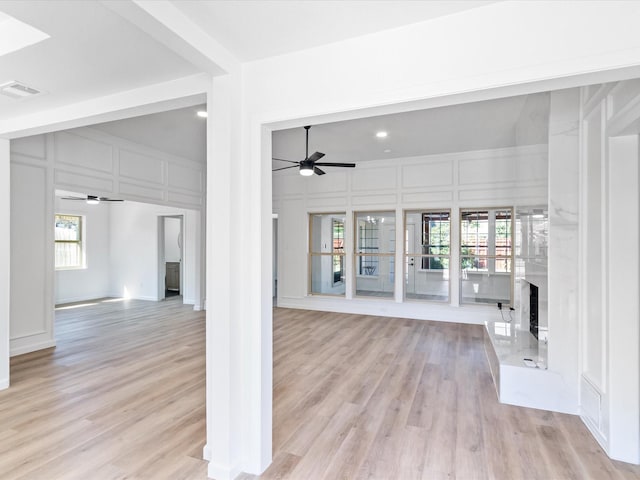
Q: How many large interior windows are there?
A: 4